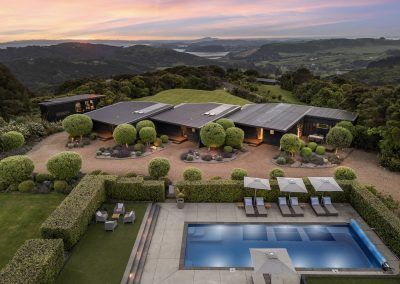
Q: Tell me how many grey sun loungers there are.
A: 6